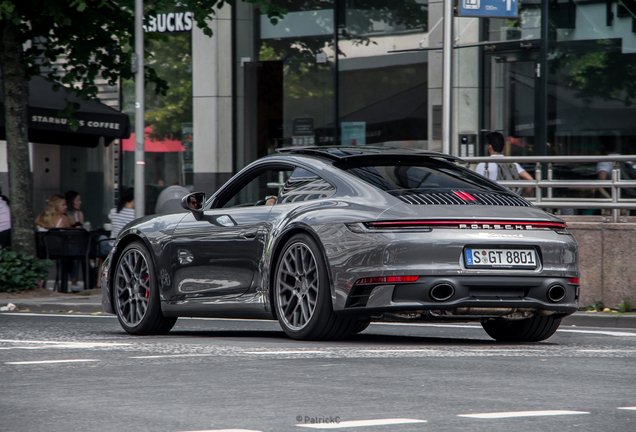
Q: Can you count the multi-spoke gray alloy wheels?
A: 2